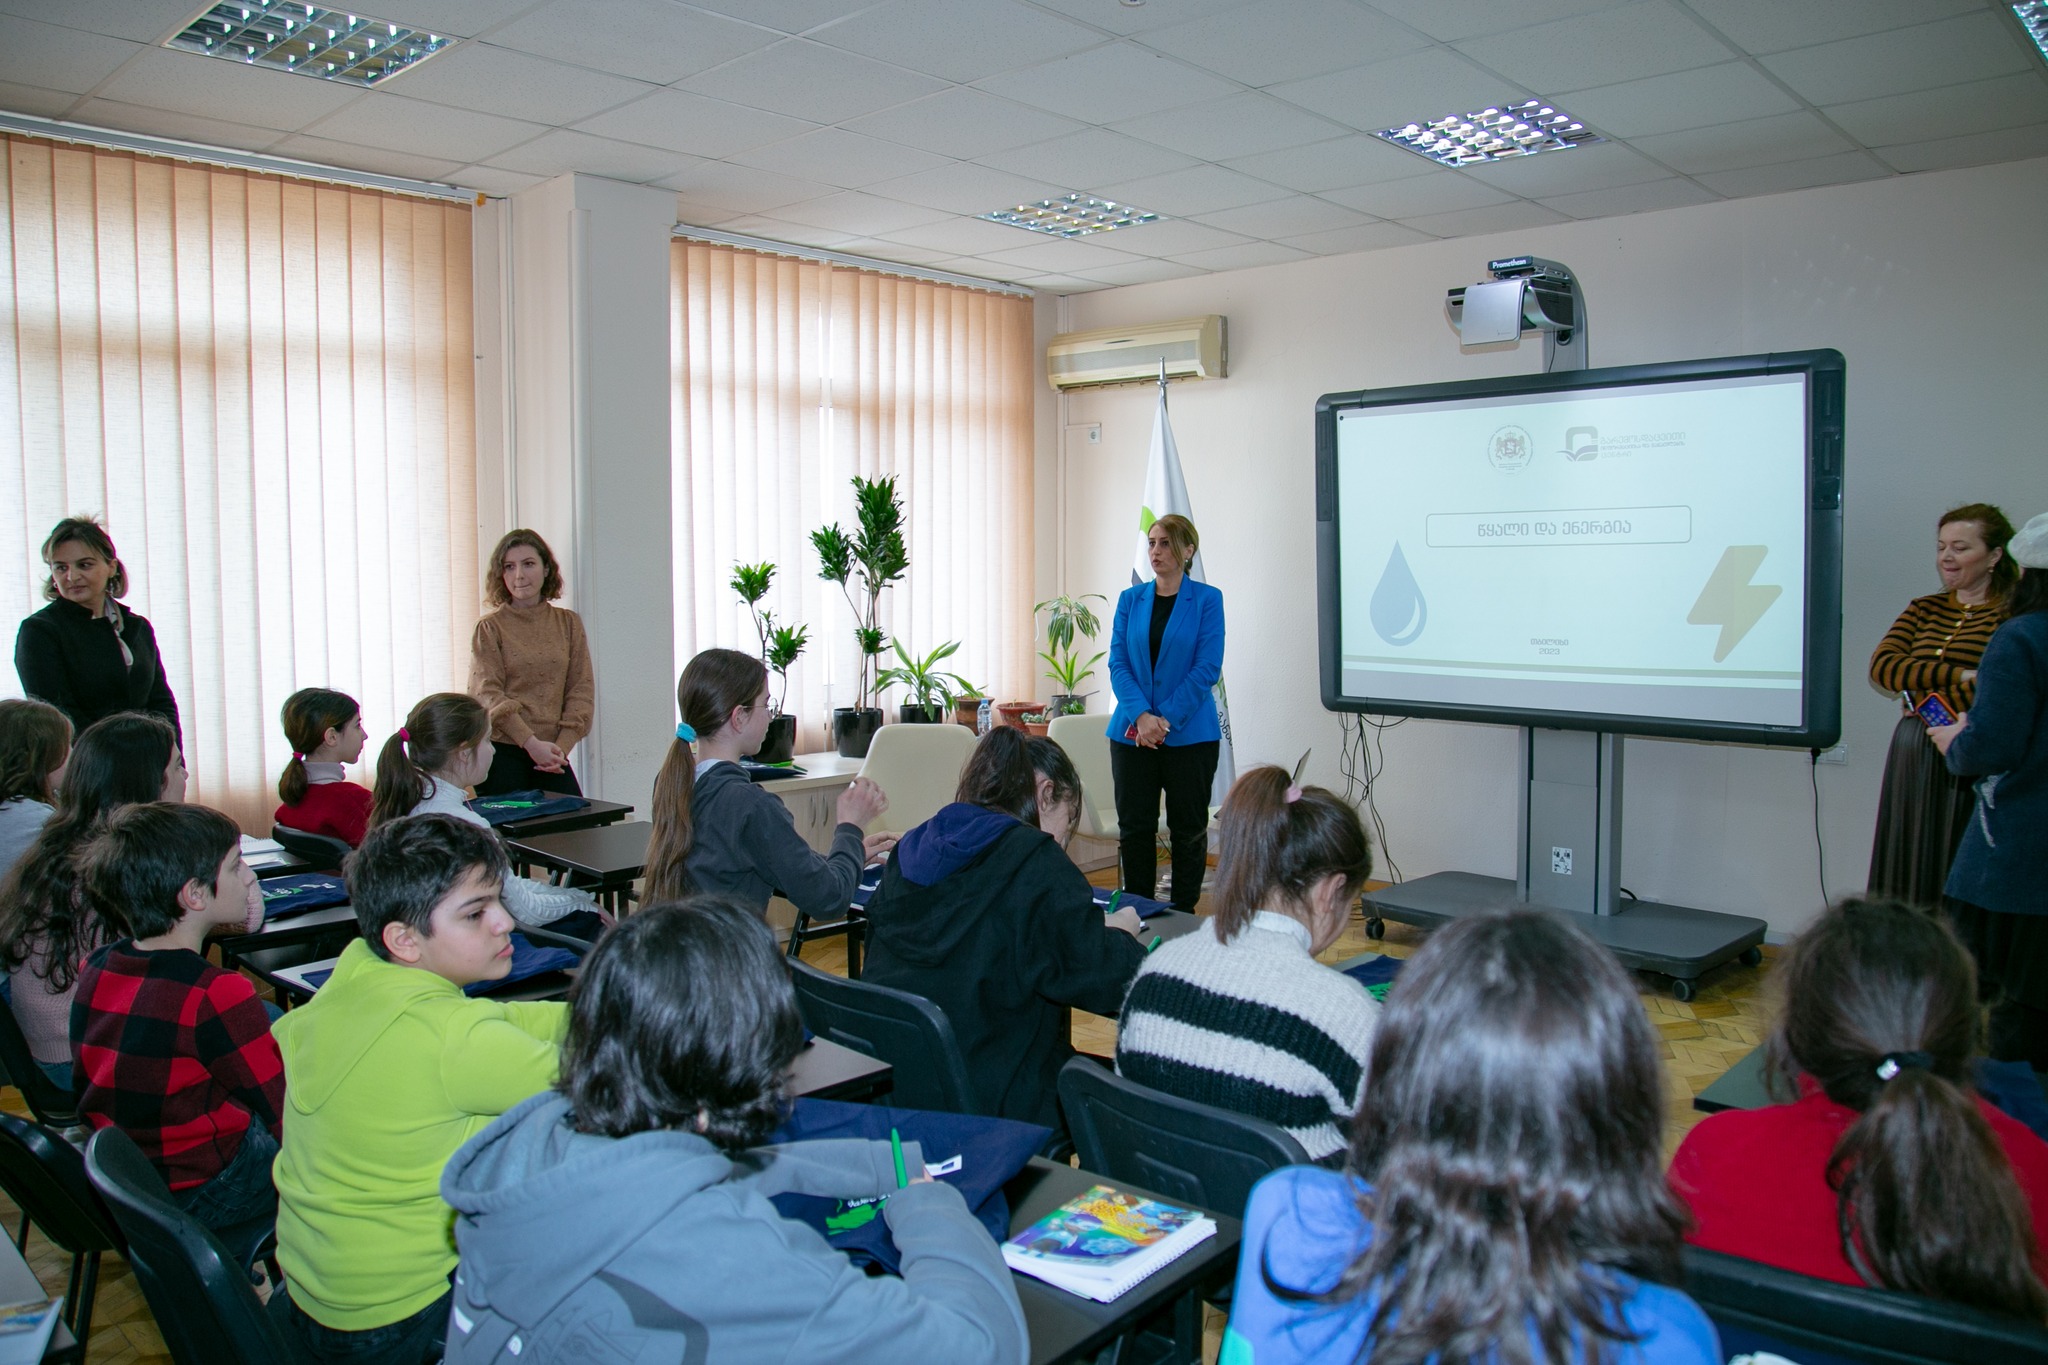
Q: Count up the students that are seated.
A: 12